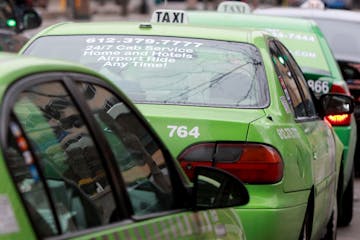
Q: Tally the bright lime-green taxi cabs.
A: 3